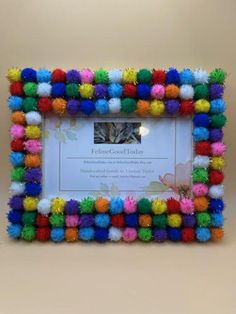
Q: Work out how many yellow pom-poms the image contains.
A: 11